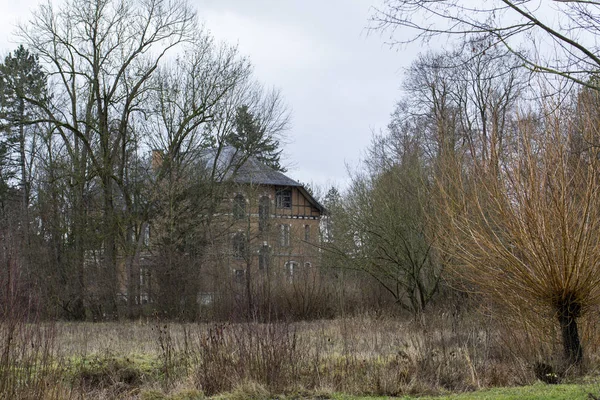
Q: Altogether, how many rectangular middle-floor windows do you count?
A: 2